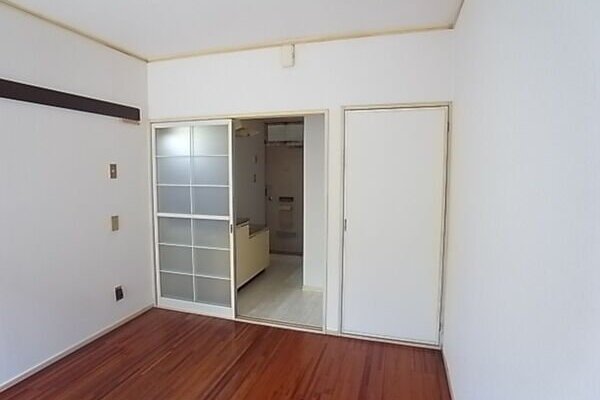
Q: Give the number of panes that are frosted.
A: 12